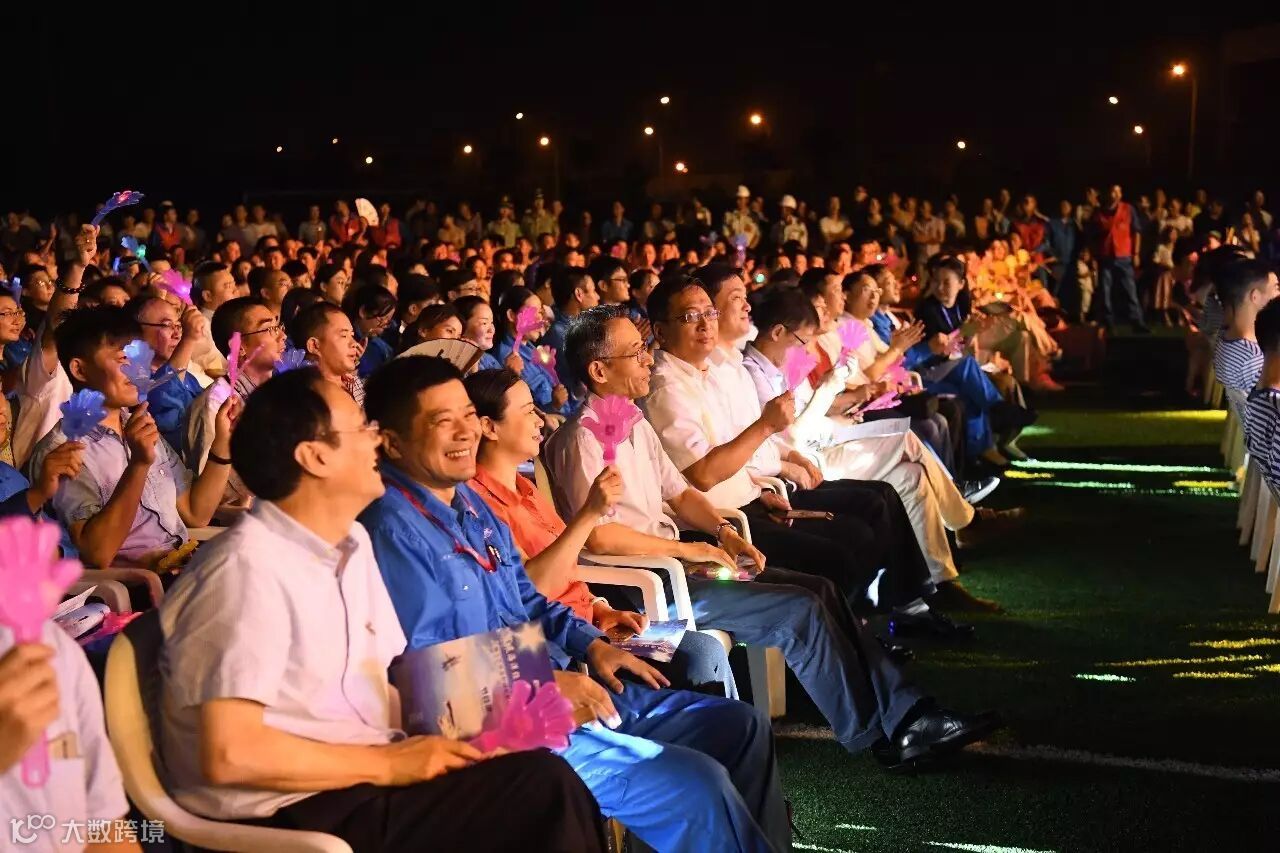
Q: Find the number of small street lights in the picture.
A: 14